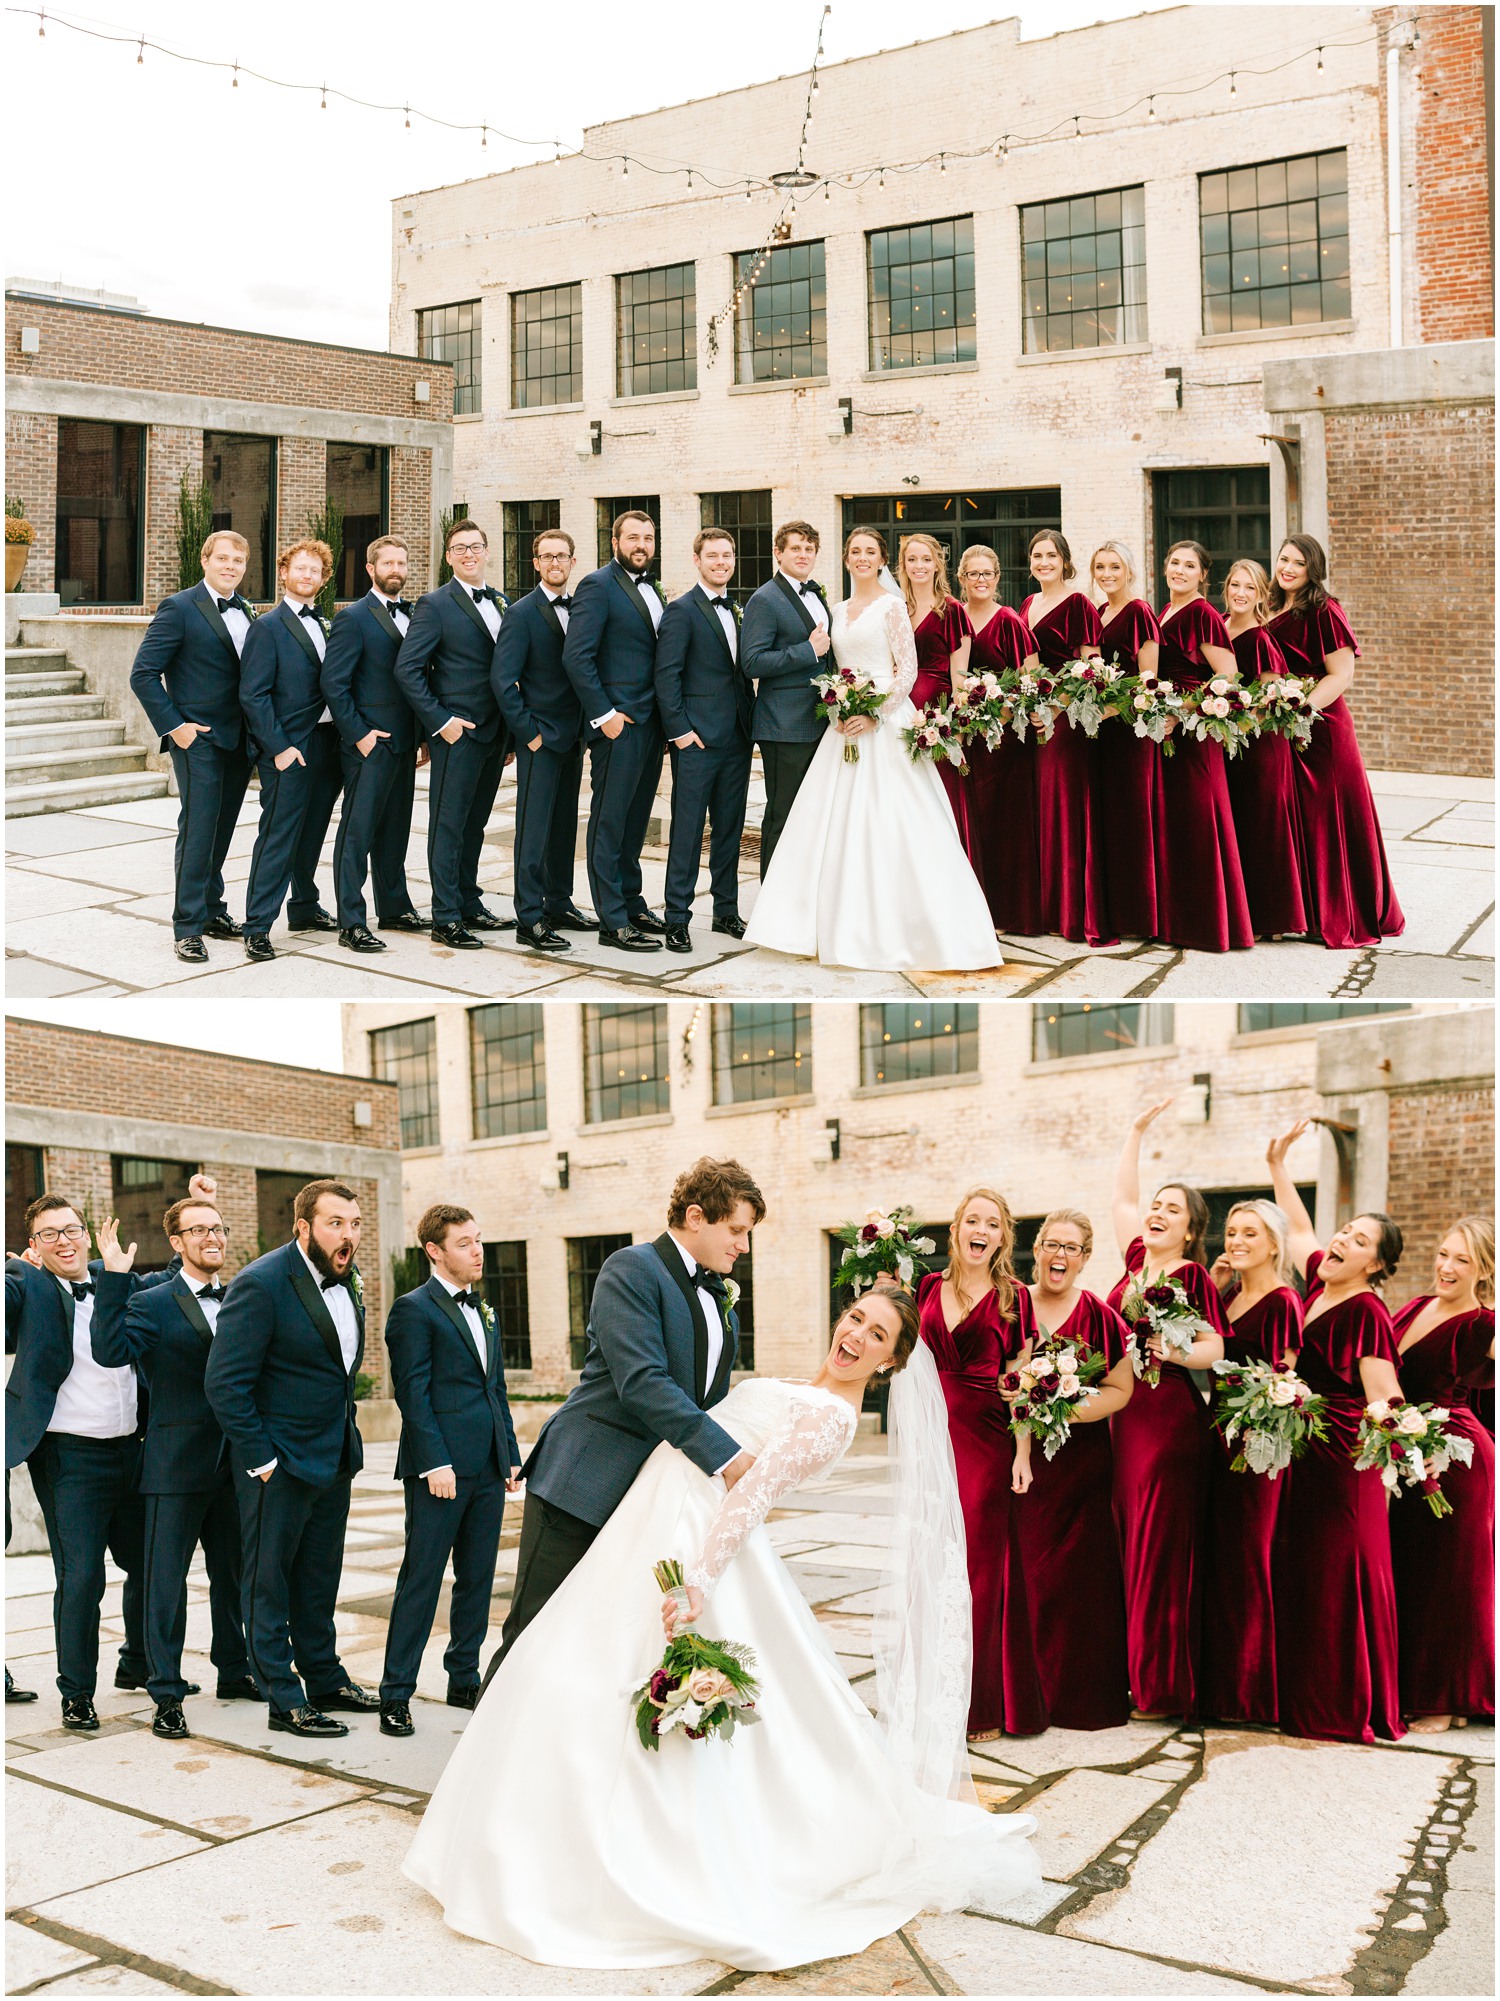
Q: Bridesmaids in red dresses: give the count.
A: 7